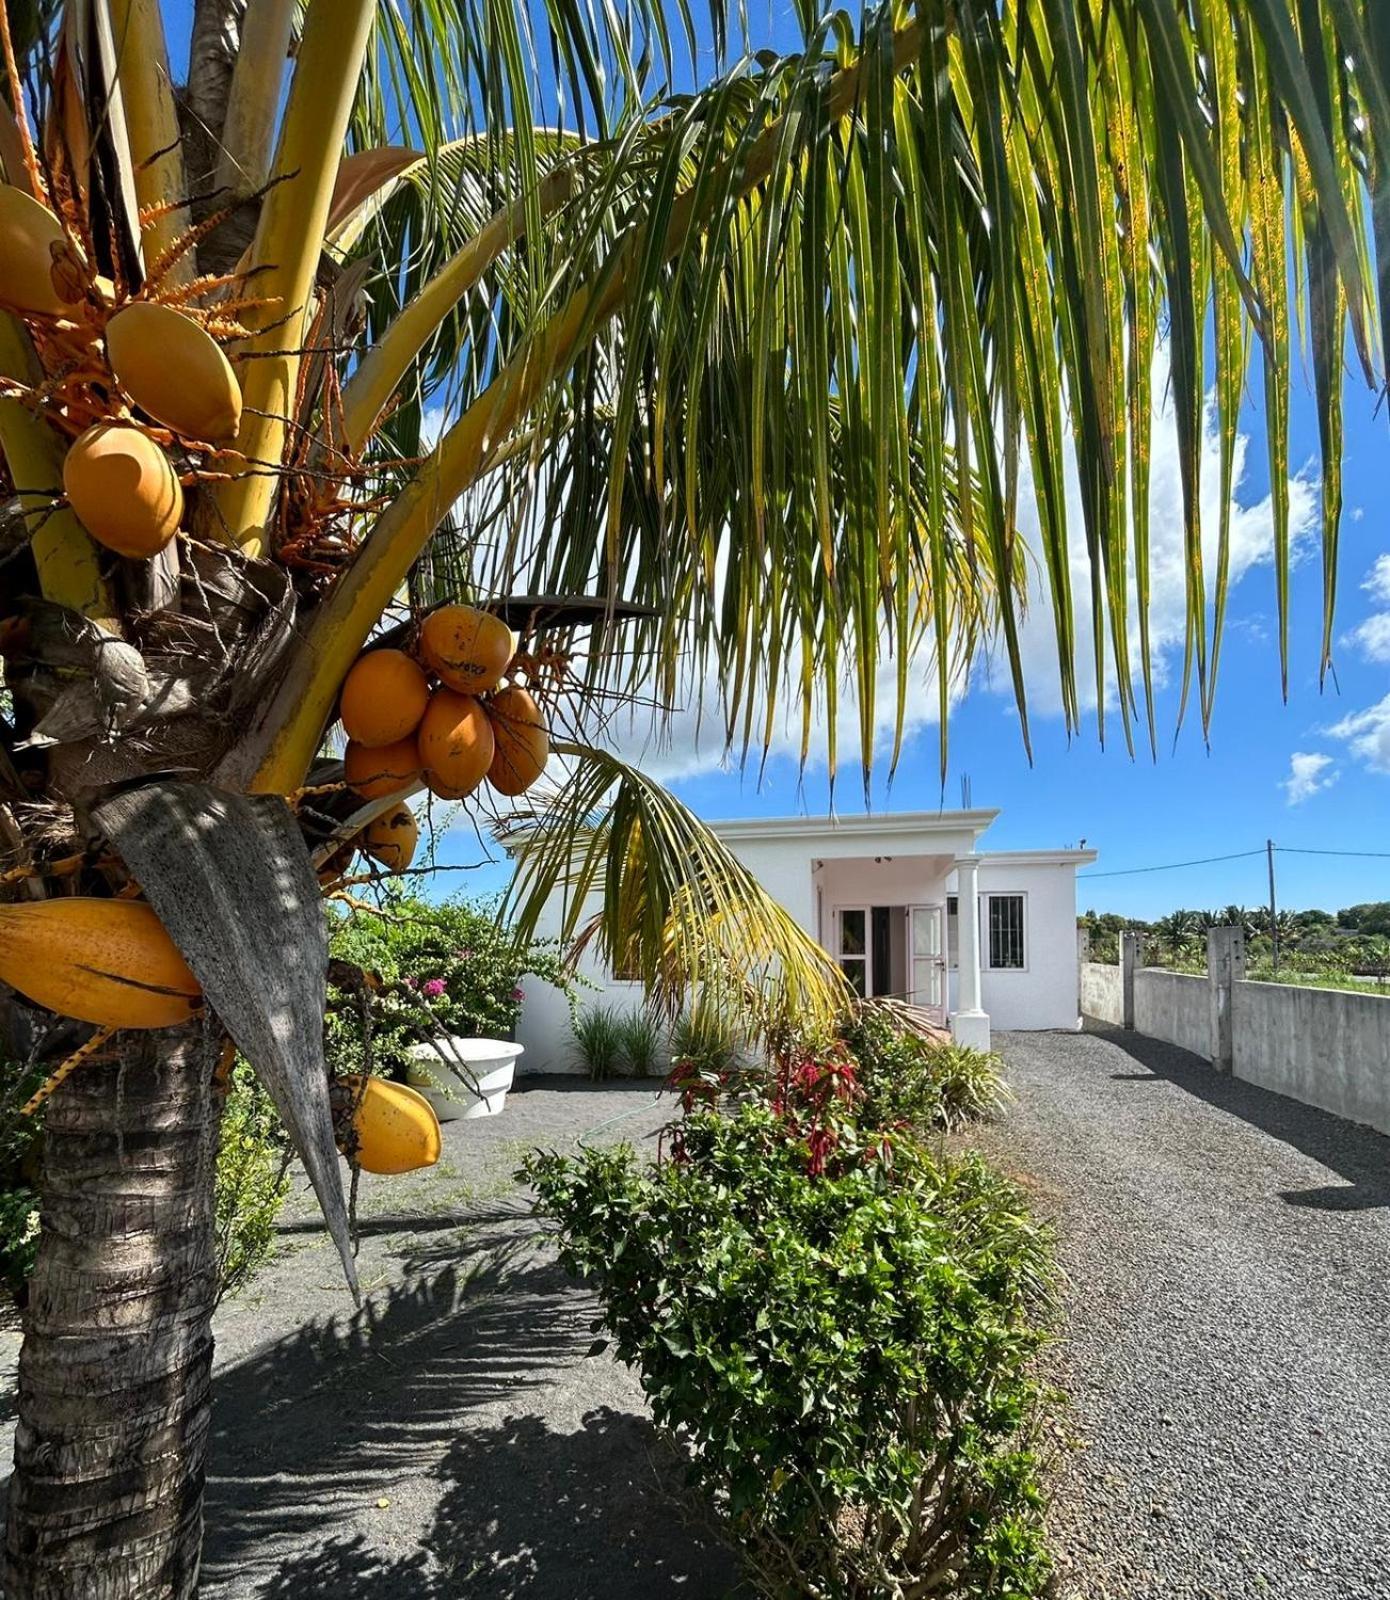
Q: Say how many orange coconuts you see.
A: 11